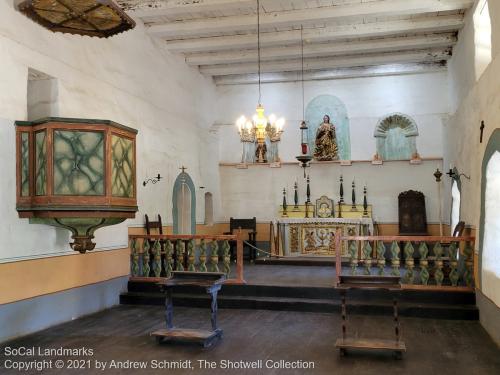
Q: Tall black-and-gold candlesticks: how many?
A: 6